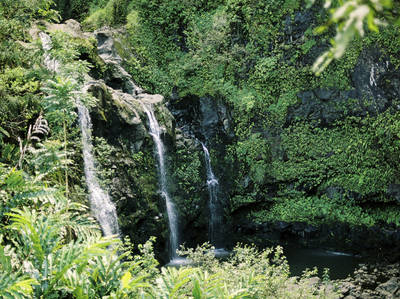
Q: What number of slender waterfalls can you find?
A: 3